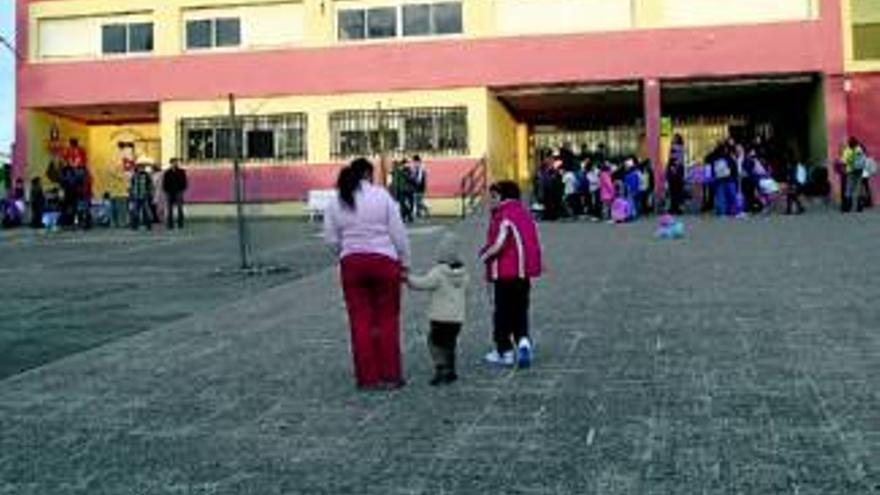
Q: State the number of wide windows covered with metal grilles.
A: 2